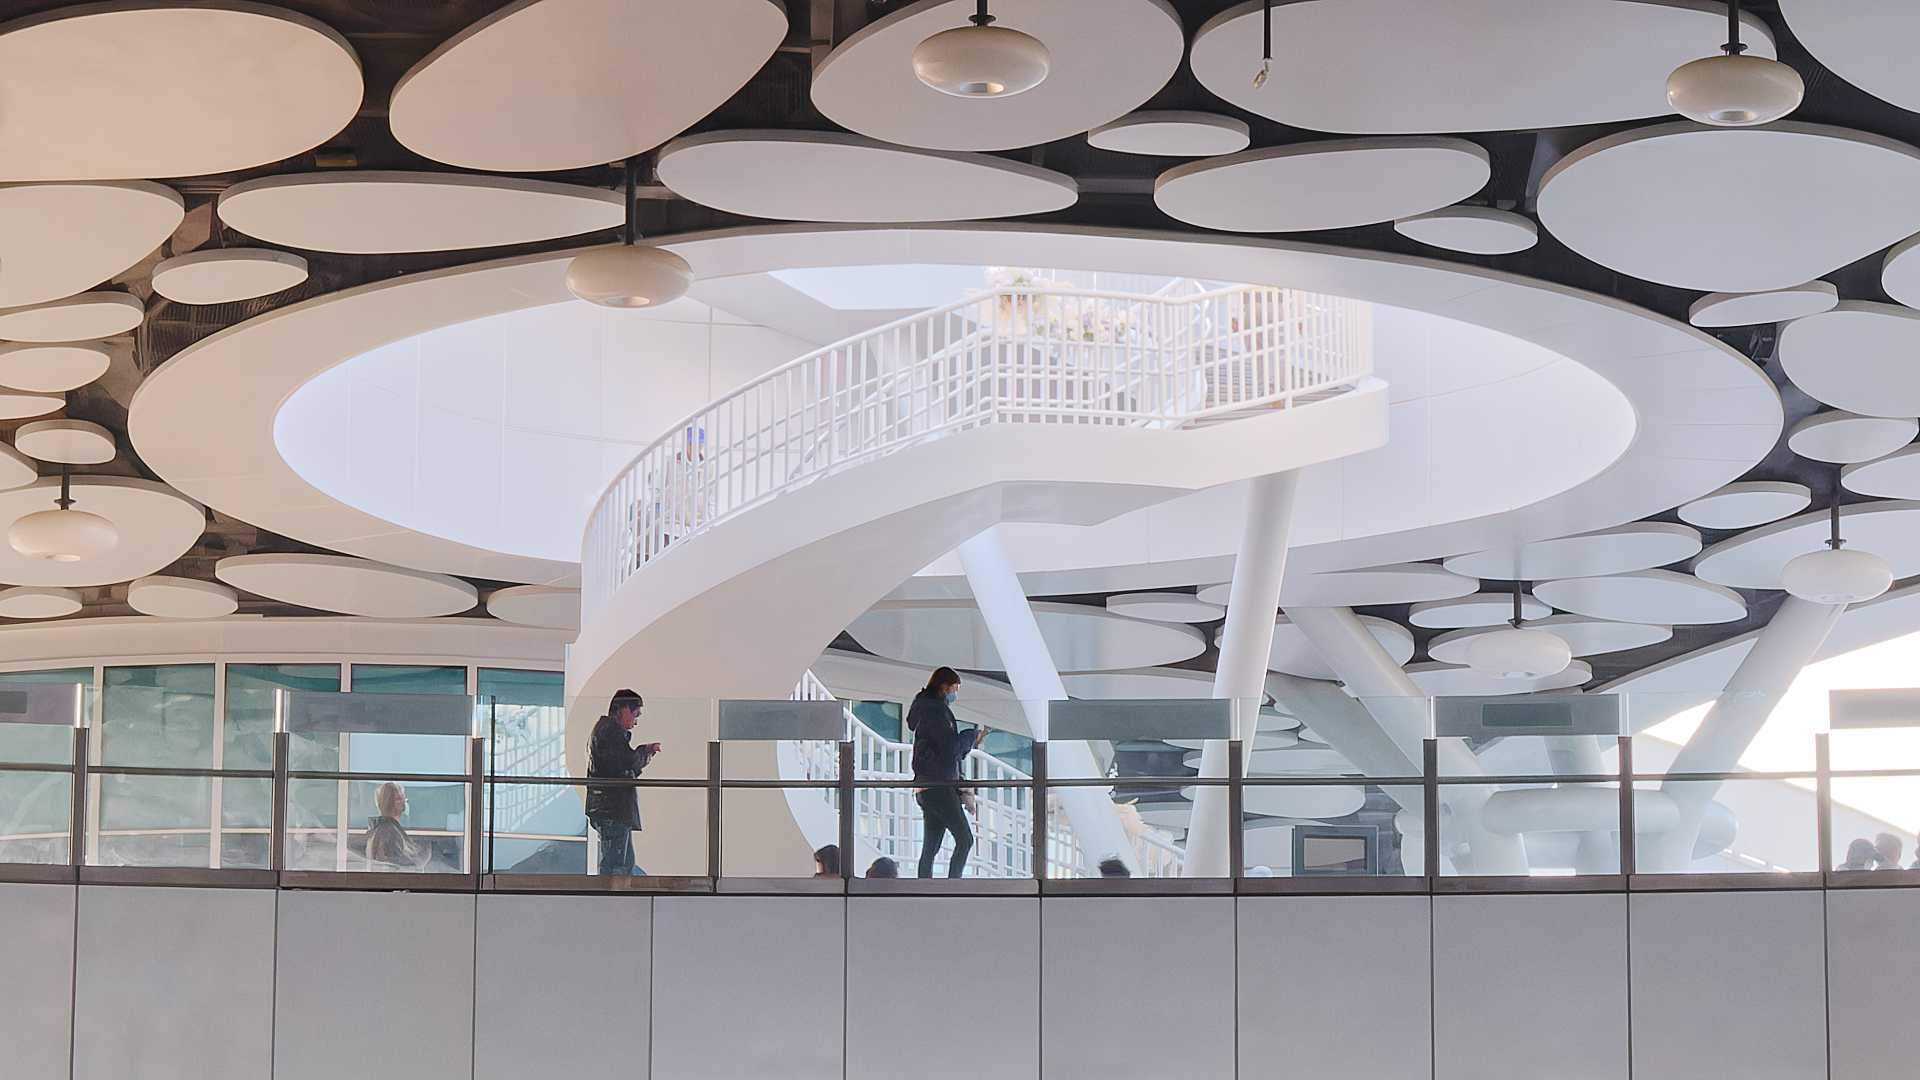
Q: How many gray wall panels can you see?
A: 11